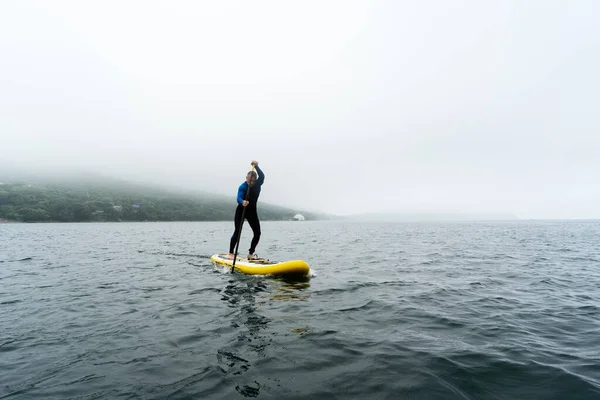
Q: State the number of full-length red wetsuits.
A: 0